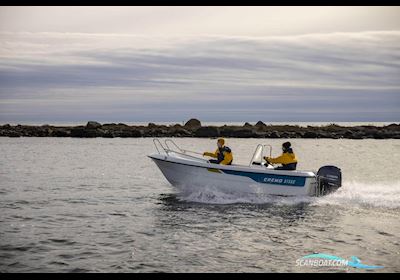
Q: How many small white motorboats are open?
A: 1